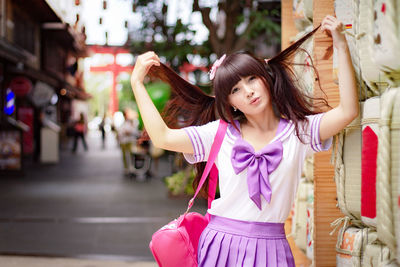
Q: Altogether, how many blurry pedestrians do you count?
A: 3